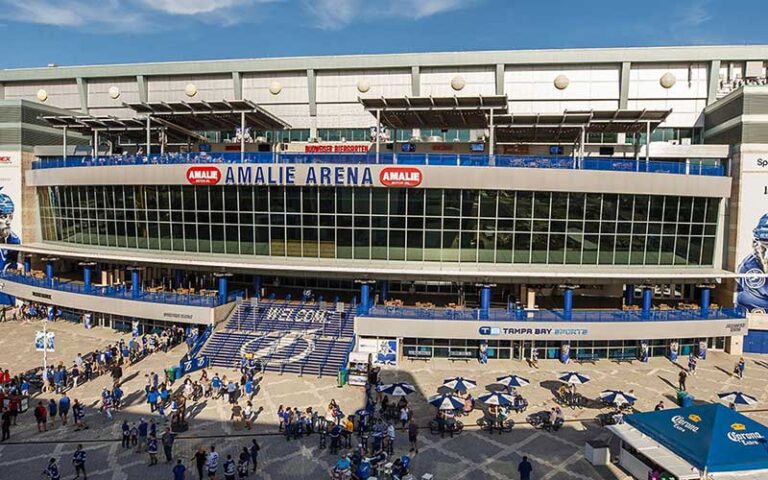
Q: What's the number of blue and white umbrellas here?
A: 8